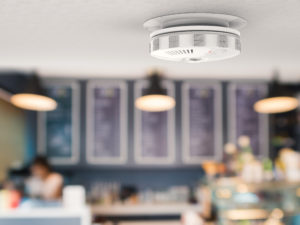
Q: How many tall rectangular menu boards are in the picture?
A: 5